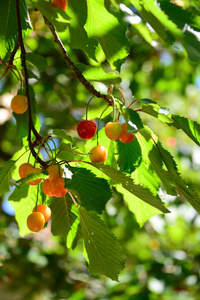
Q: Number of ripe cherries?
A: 1